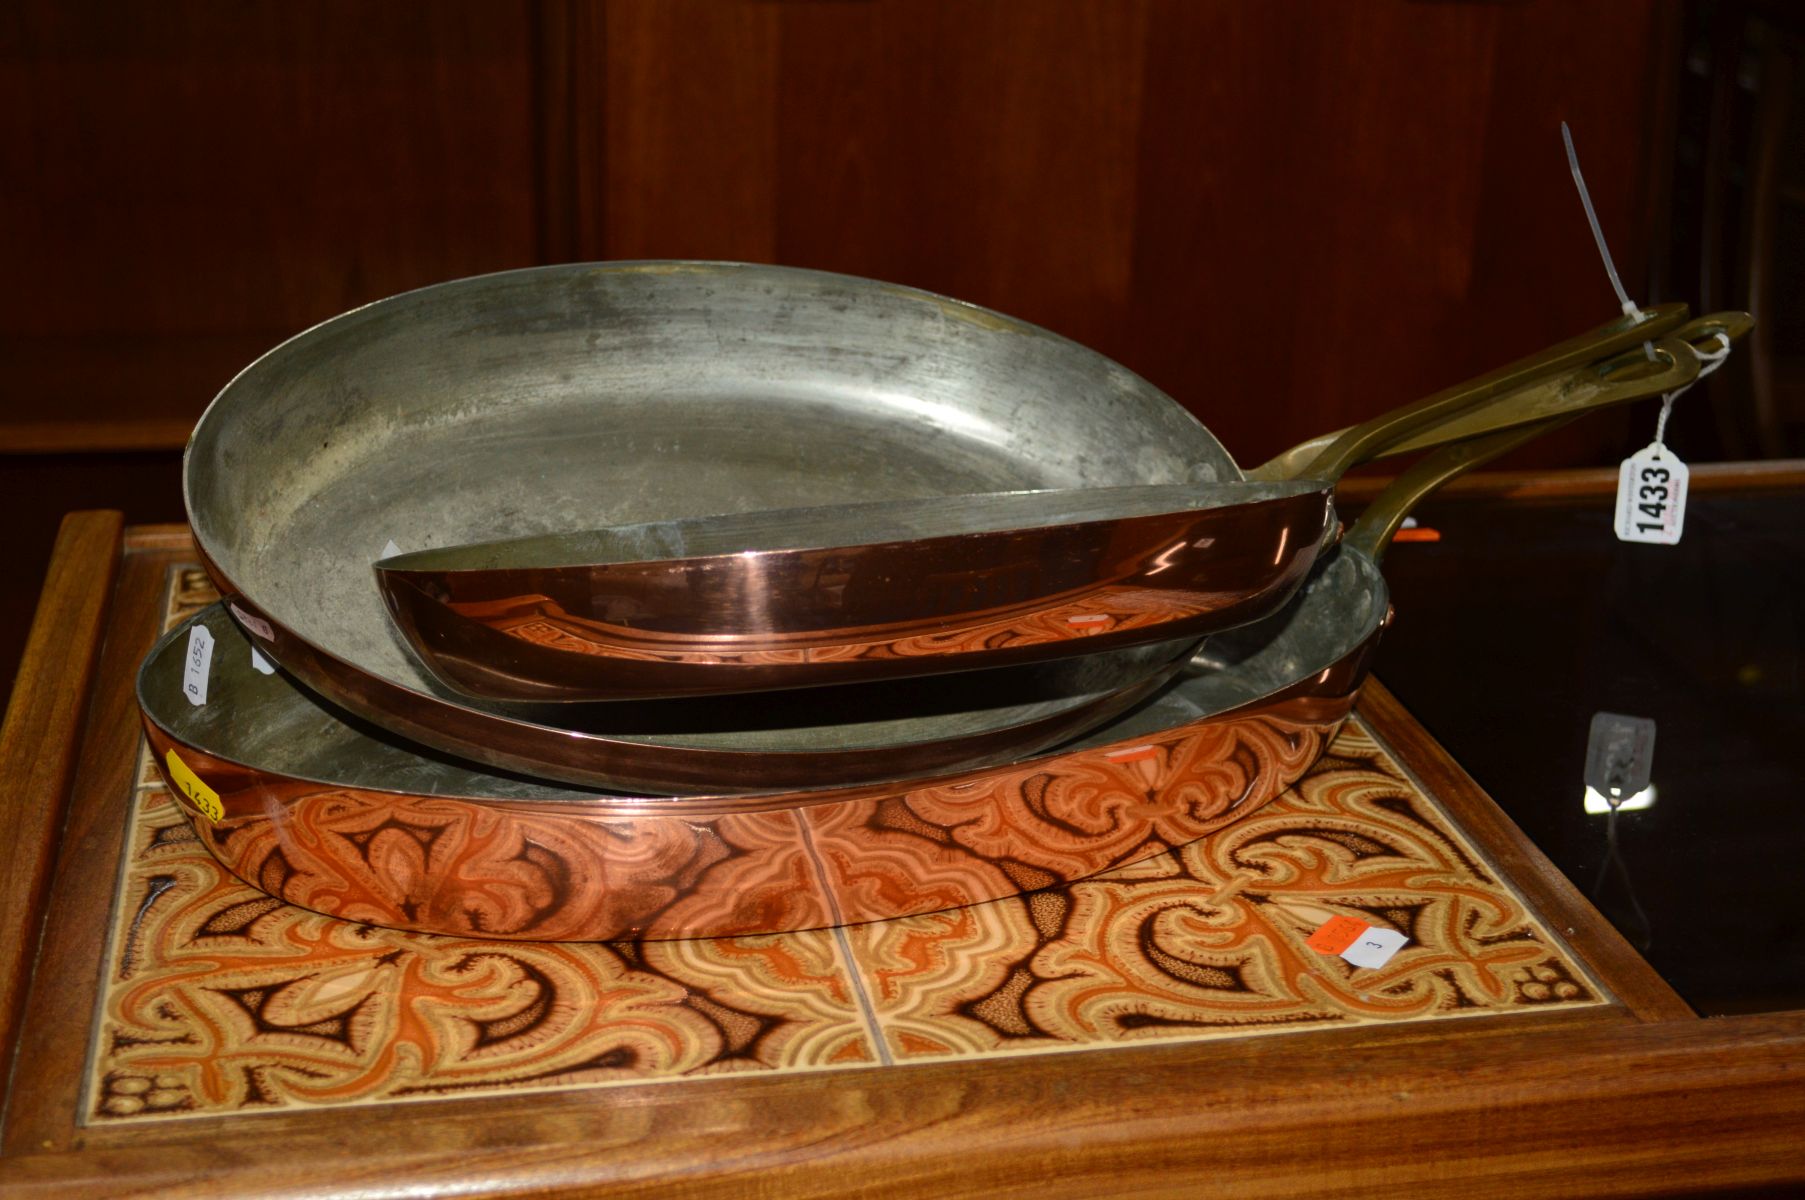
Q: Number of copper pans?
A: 3